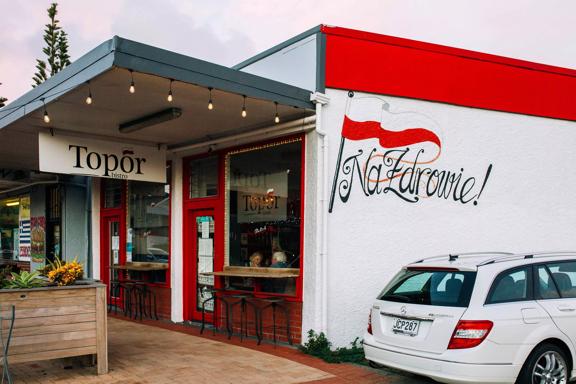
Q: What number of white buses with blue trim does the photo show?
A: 0